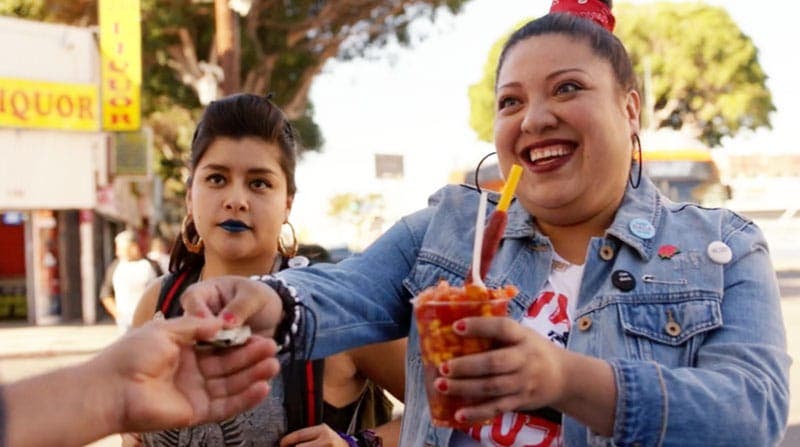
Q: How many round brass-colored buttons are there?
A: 3